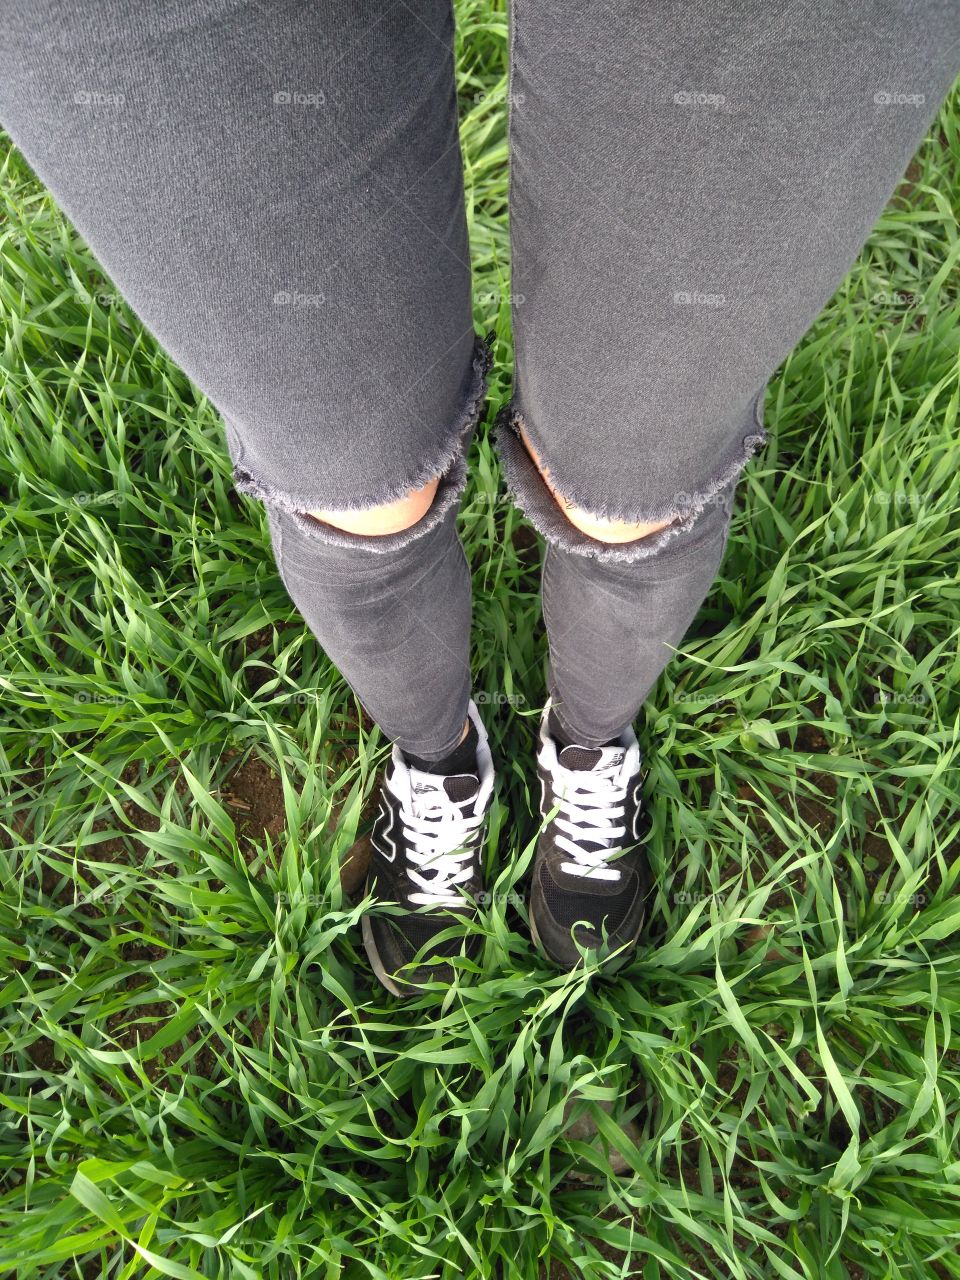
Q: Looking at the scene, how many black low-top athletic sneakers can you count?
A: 2